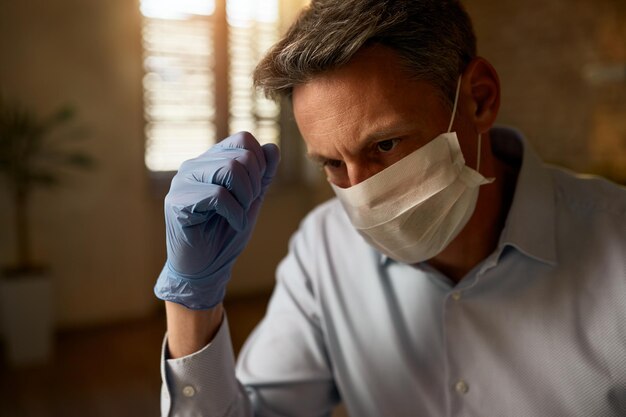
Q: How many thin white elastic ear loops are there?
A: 1